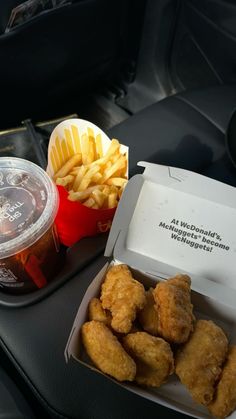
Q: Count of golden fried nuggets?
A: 8